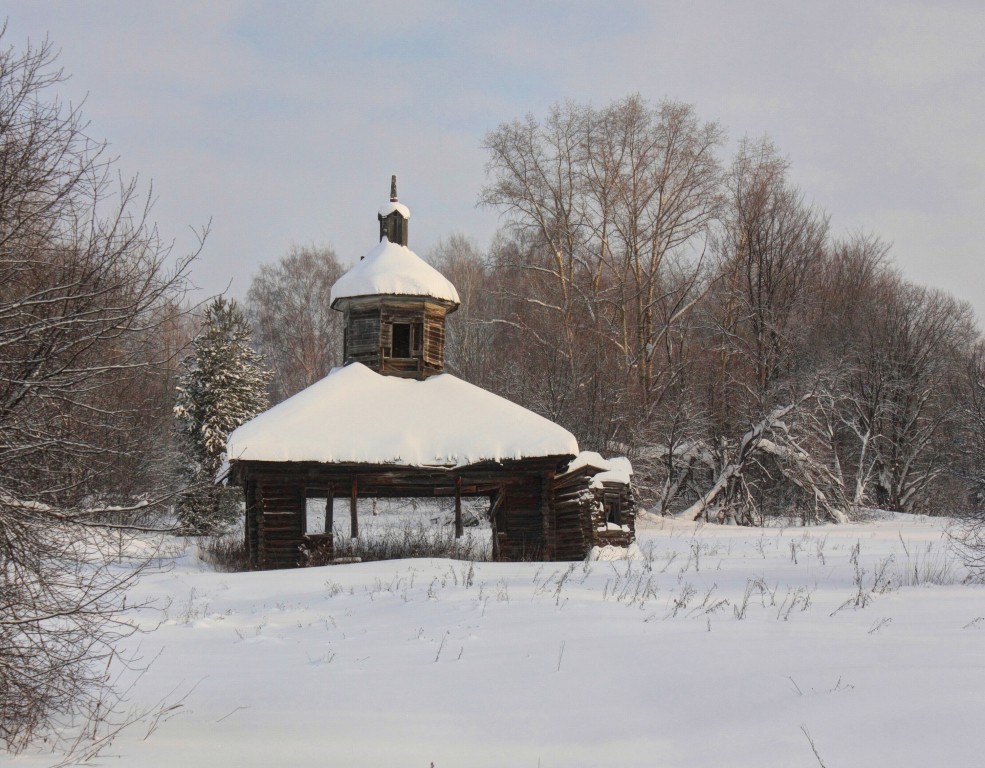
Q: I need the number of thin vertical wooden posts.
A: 3